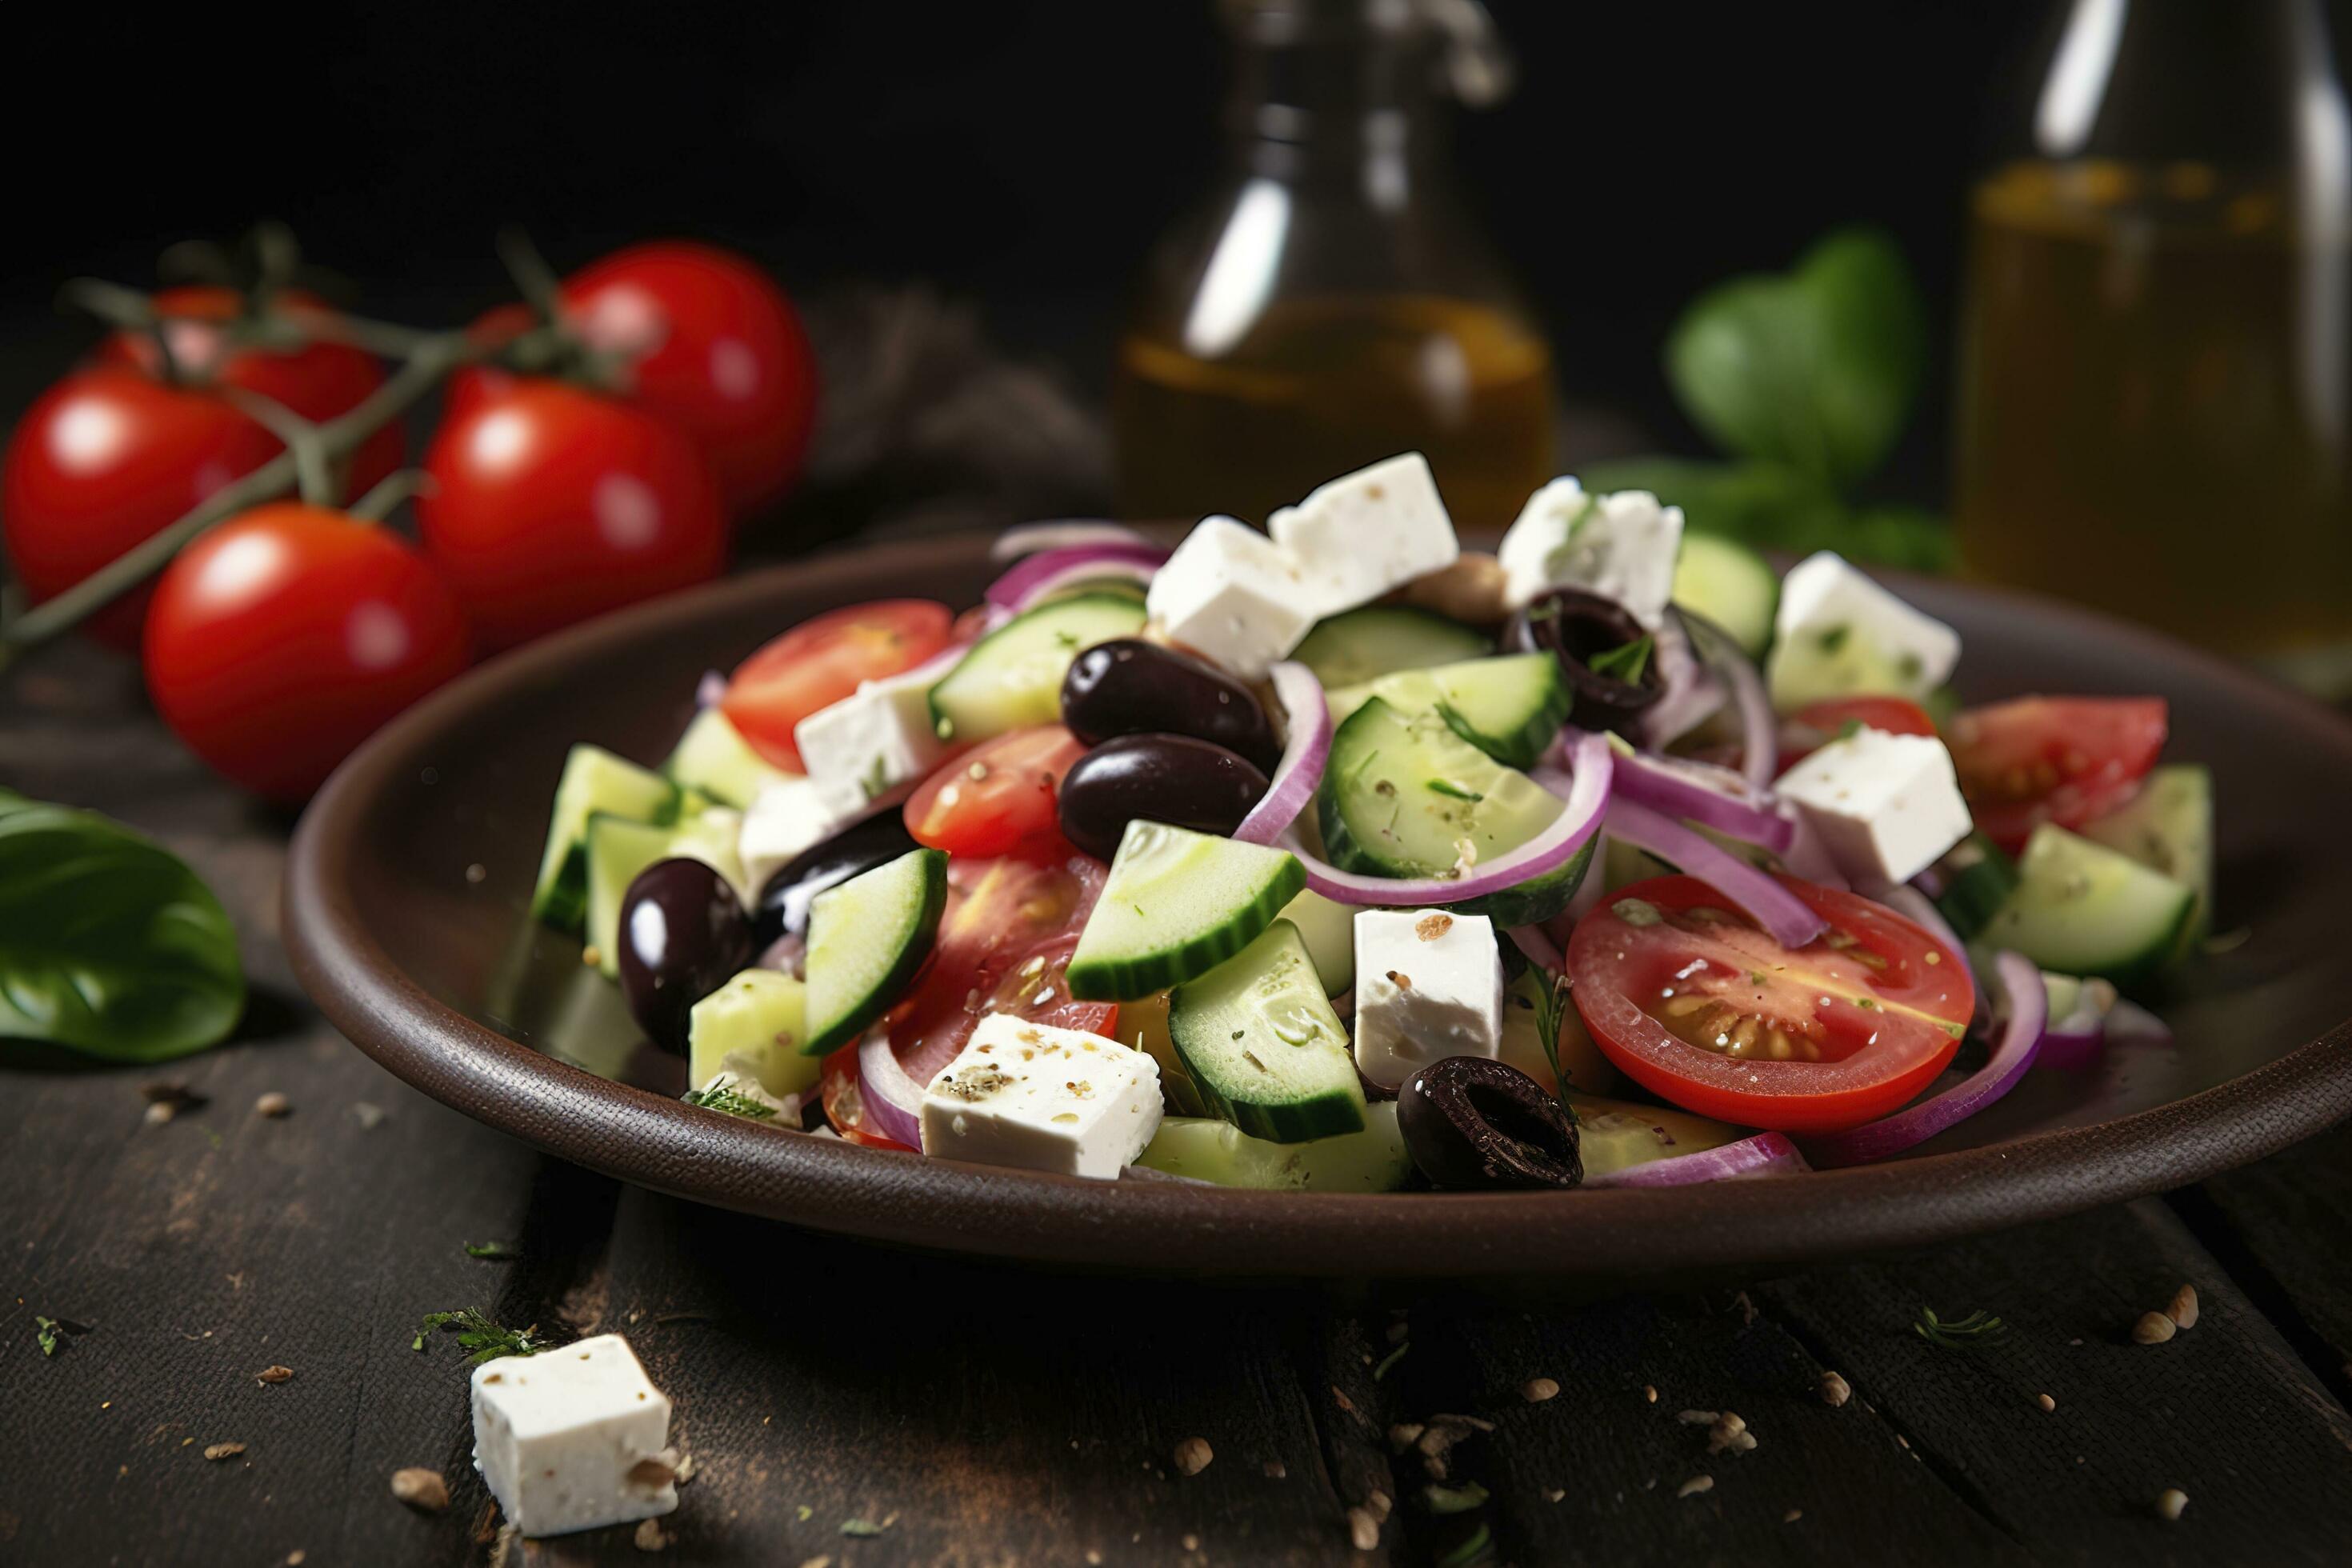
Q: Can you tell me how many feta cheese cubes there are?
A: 10